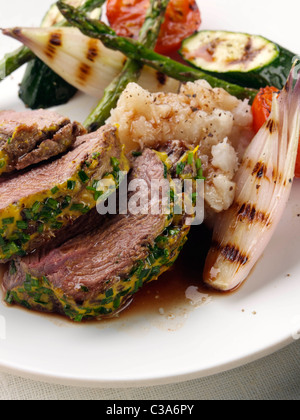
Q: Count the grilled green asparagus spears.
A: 3